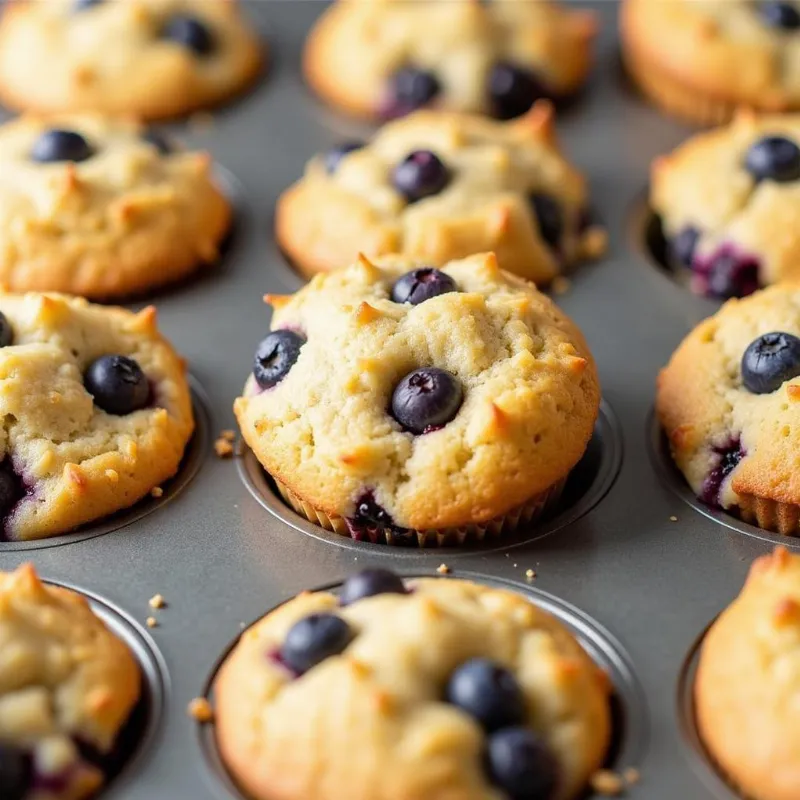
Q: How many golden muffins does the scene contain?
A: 12